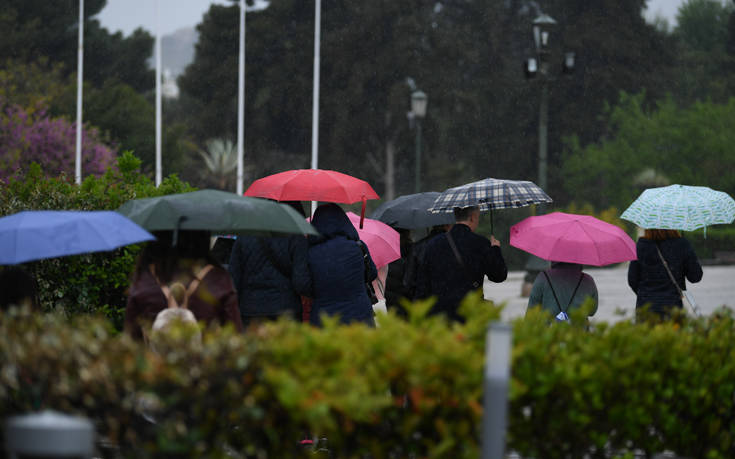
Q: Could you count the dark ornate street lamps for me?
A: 2